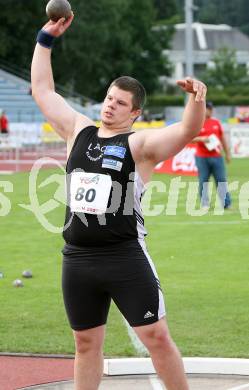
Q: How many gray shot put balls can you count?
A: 3